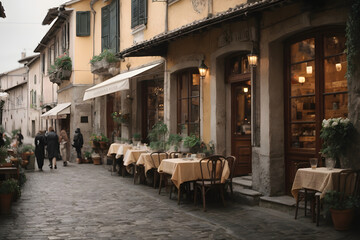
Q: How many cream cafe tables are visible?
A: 6